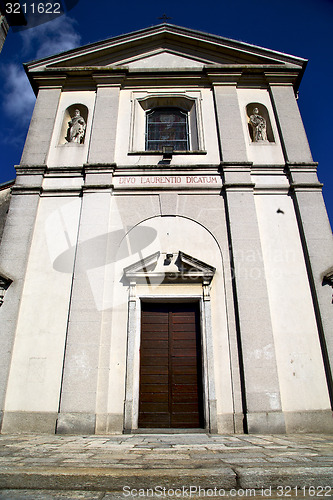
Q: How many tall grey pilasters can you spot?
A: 4